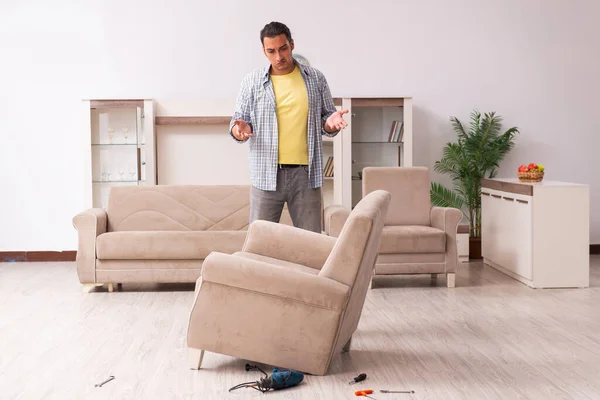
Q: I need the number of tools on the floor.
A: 5